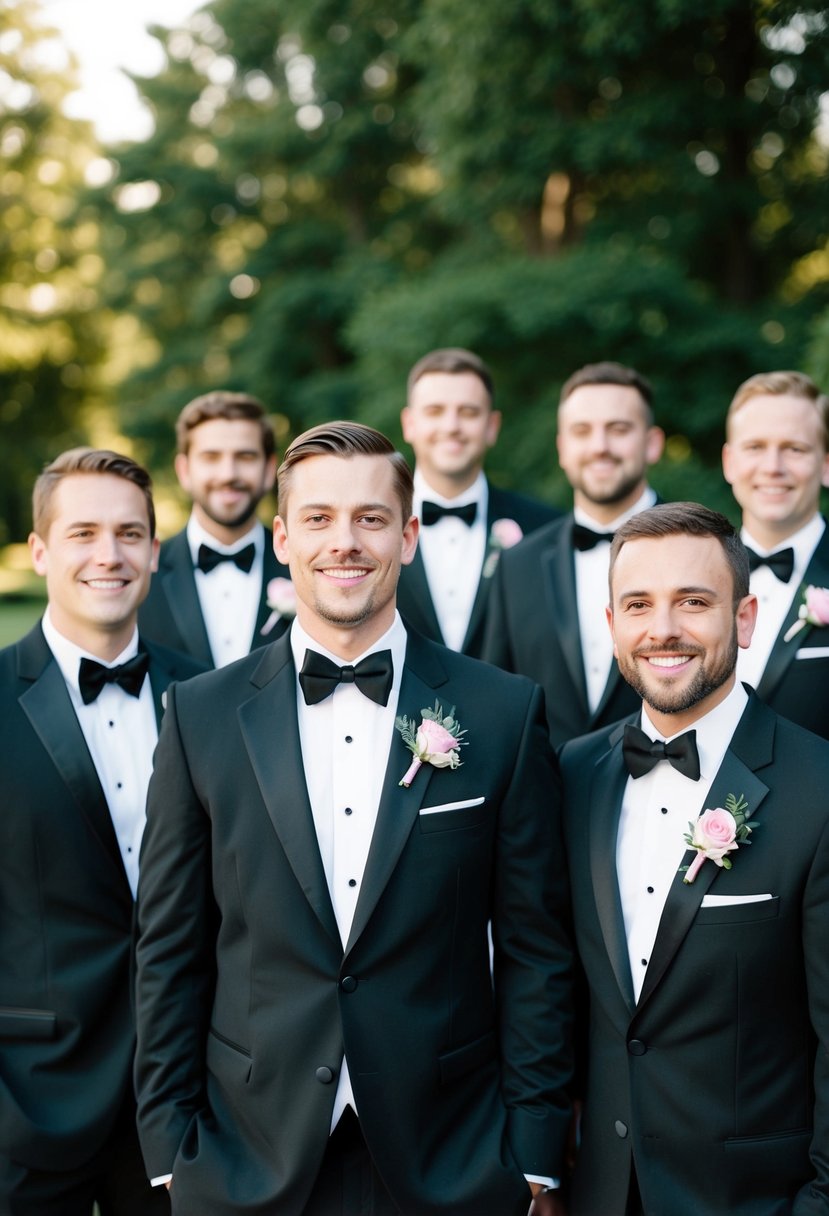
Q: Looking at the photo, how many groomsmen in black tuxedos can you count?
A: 7